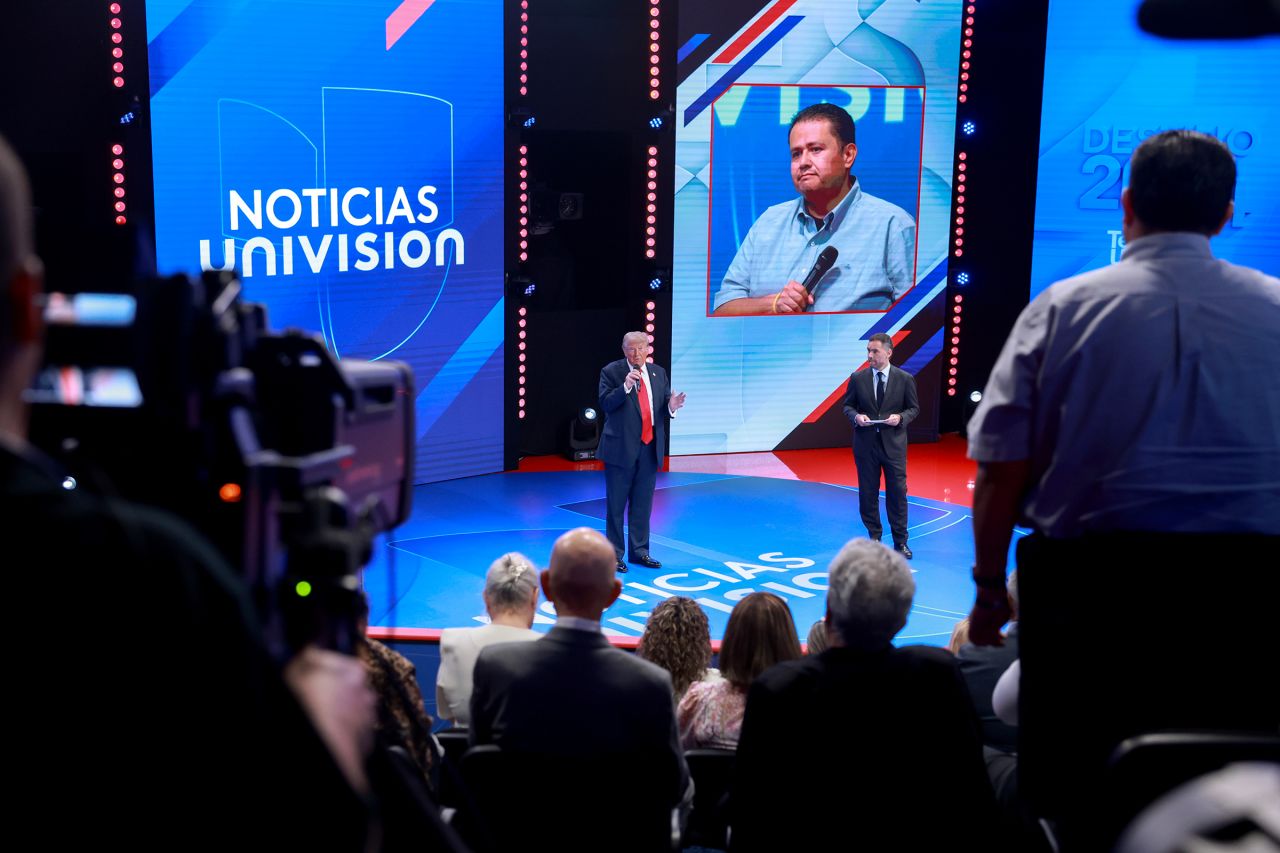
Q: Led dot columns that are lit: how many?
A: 4